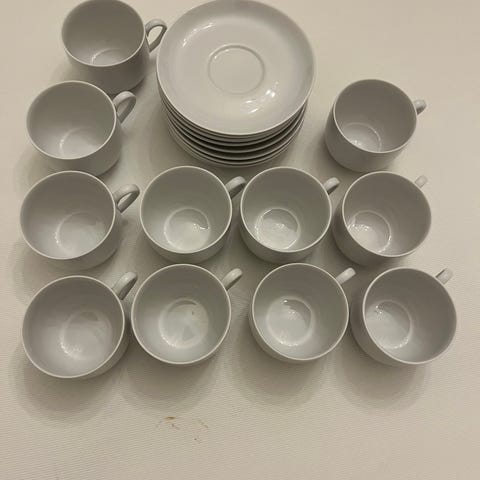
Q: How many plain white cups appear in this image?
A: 11